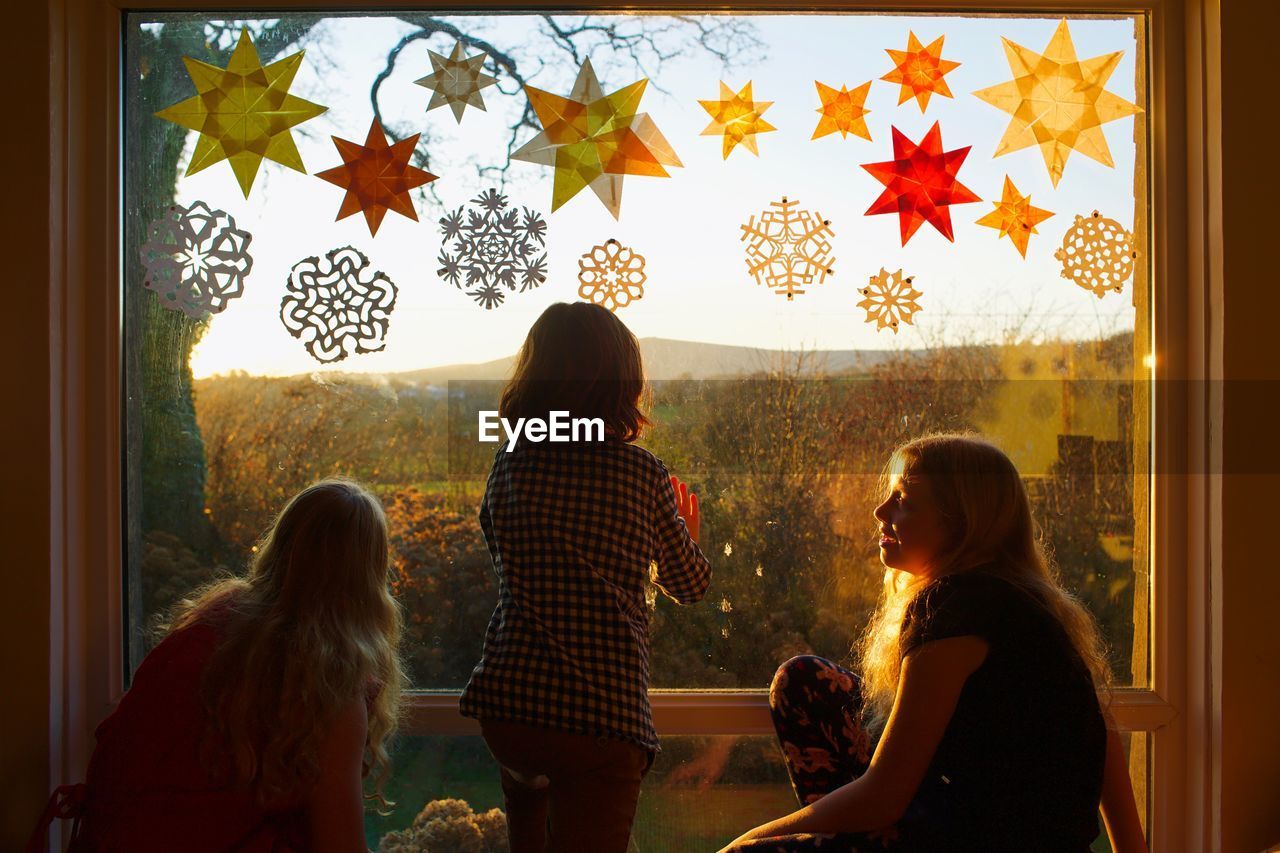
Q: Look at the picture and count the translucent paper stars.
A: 10